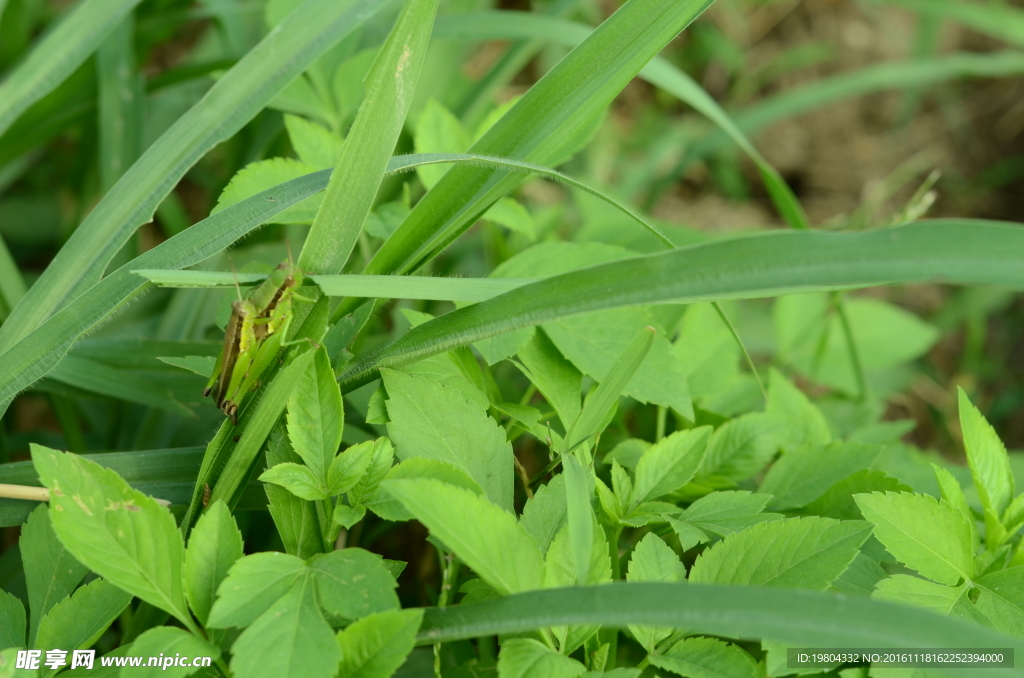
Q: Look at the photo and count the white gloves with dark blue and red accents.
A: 0